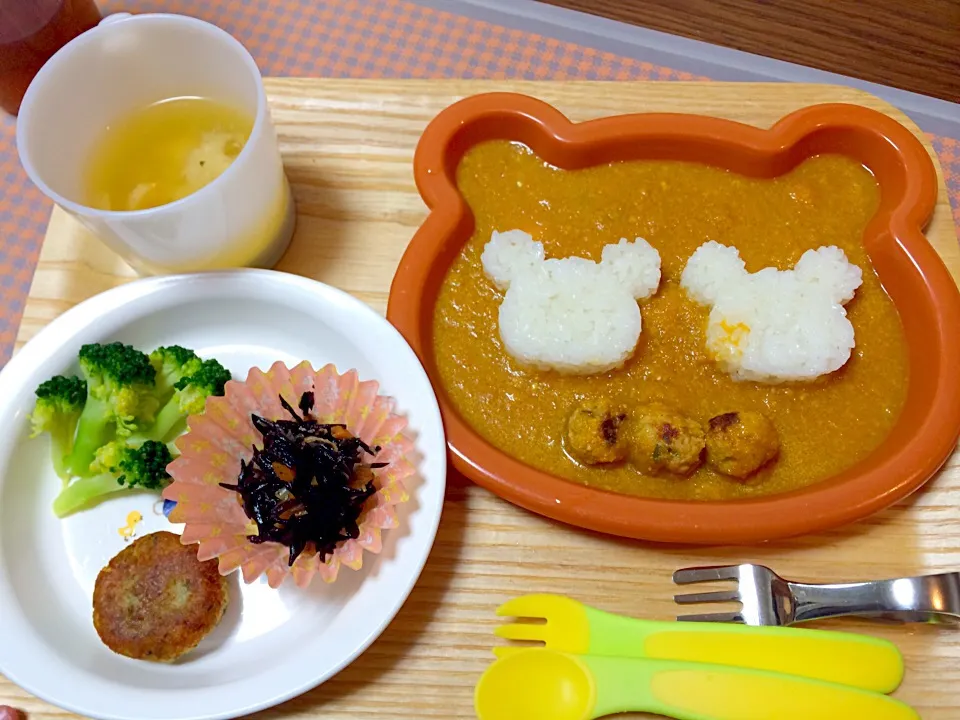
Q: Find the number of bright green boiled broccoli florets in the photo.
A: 5